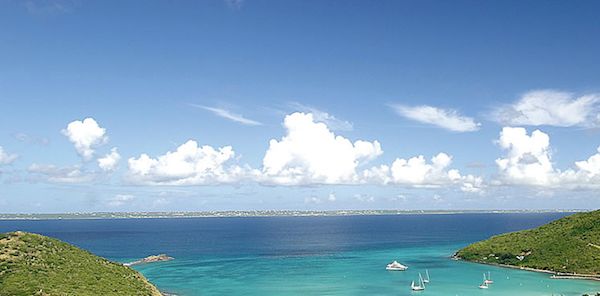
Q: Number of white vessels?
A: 5